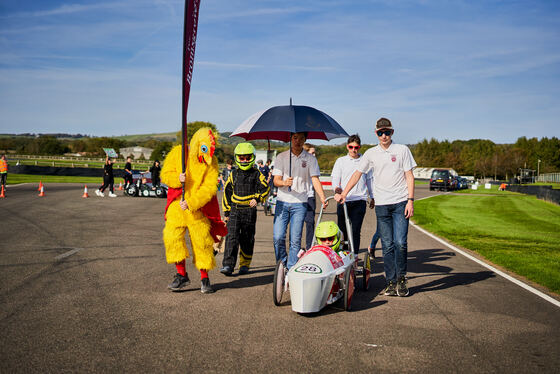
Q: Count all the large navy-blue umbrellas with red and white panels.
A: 1